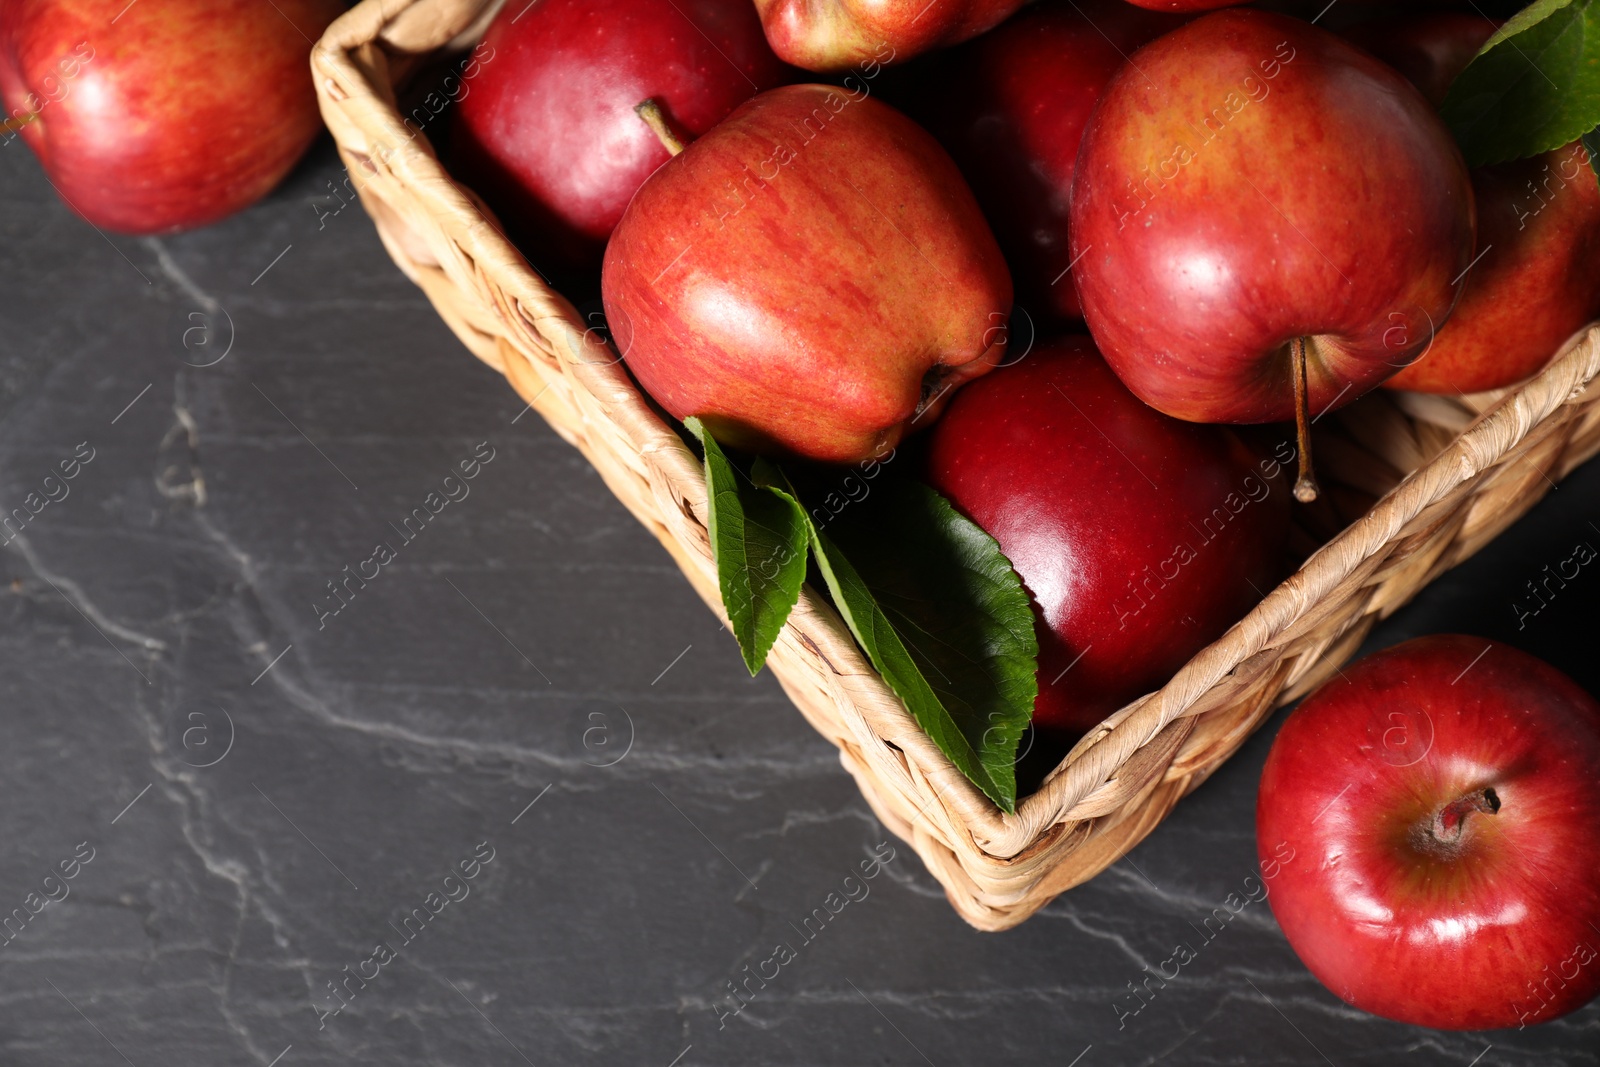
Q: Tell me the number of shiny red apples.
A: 11